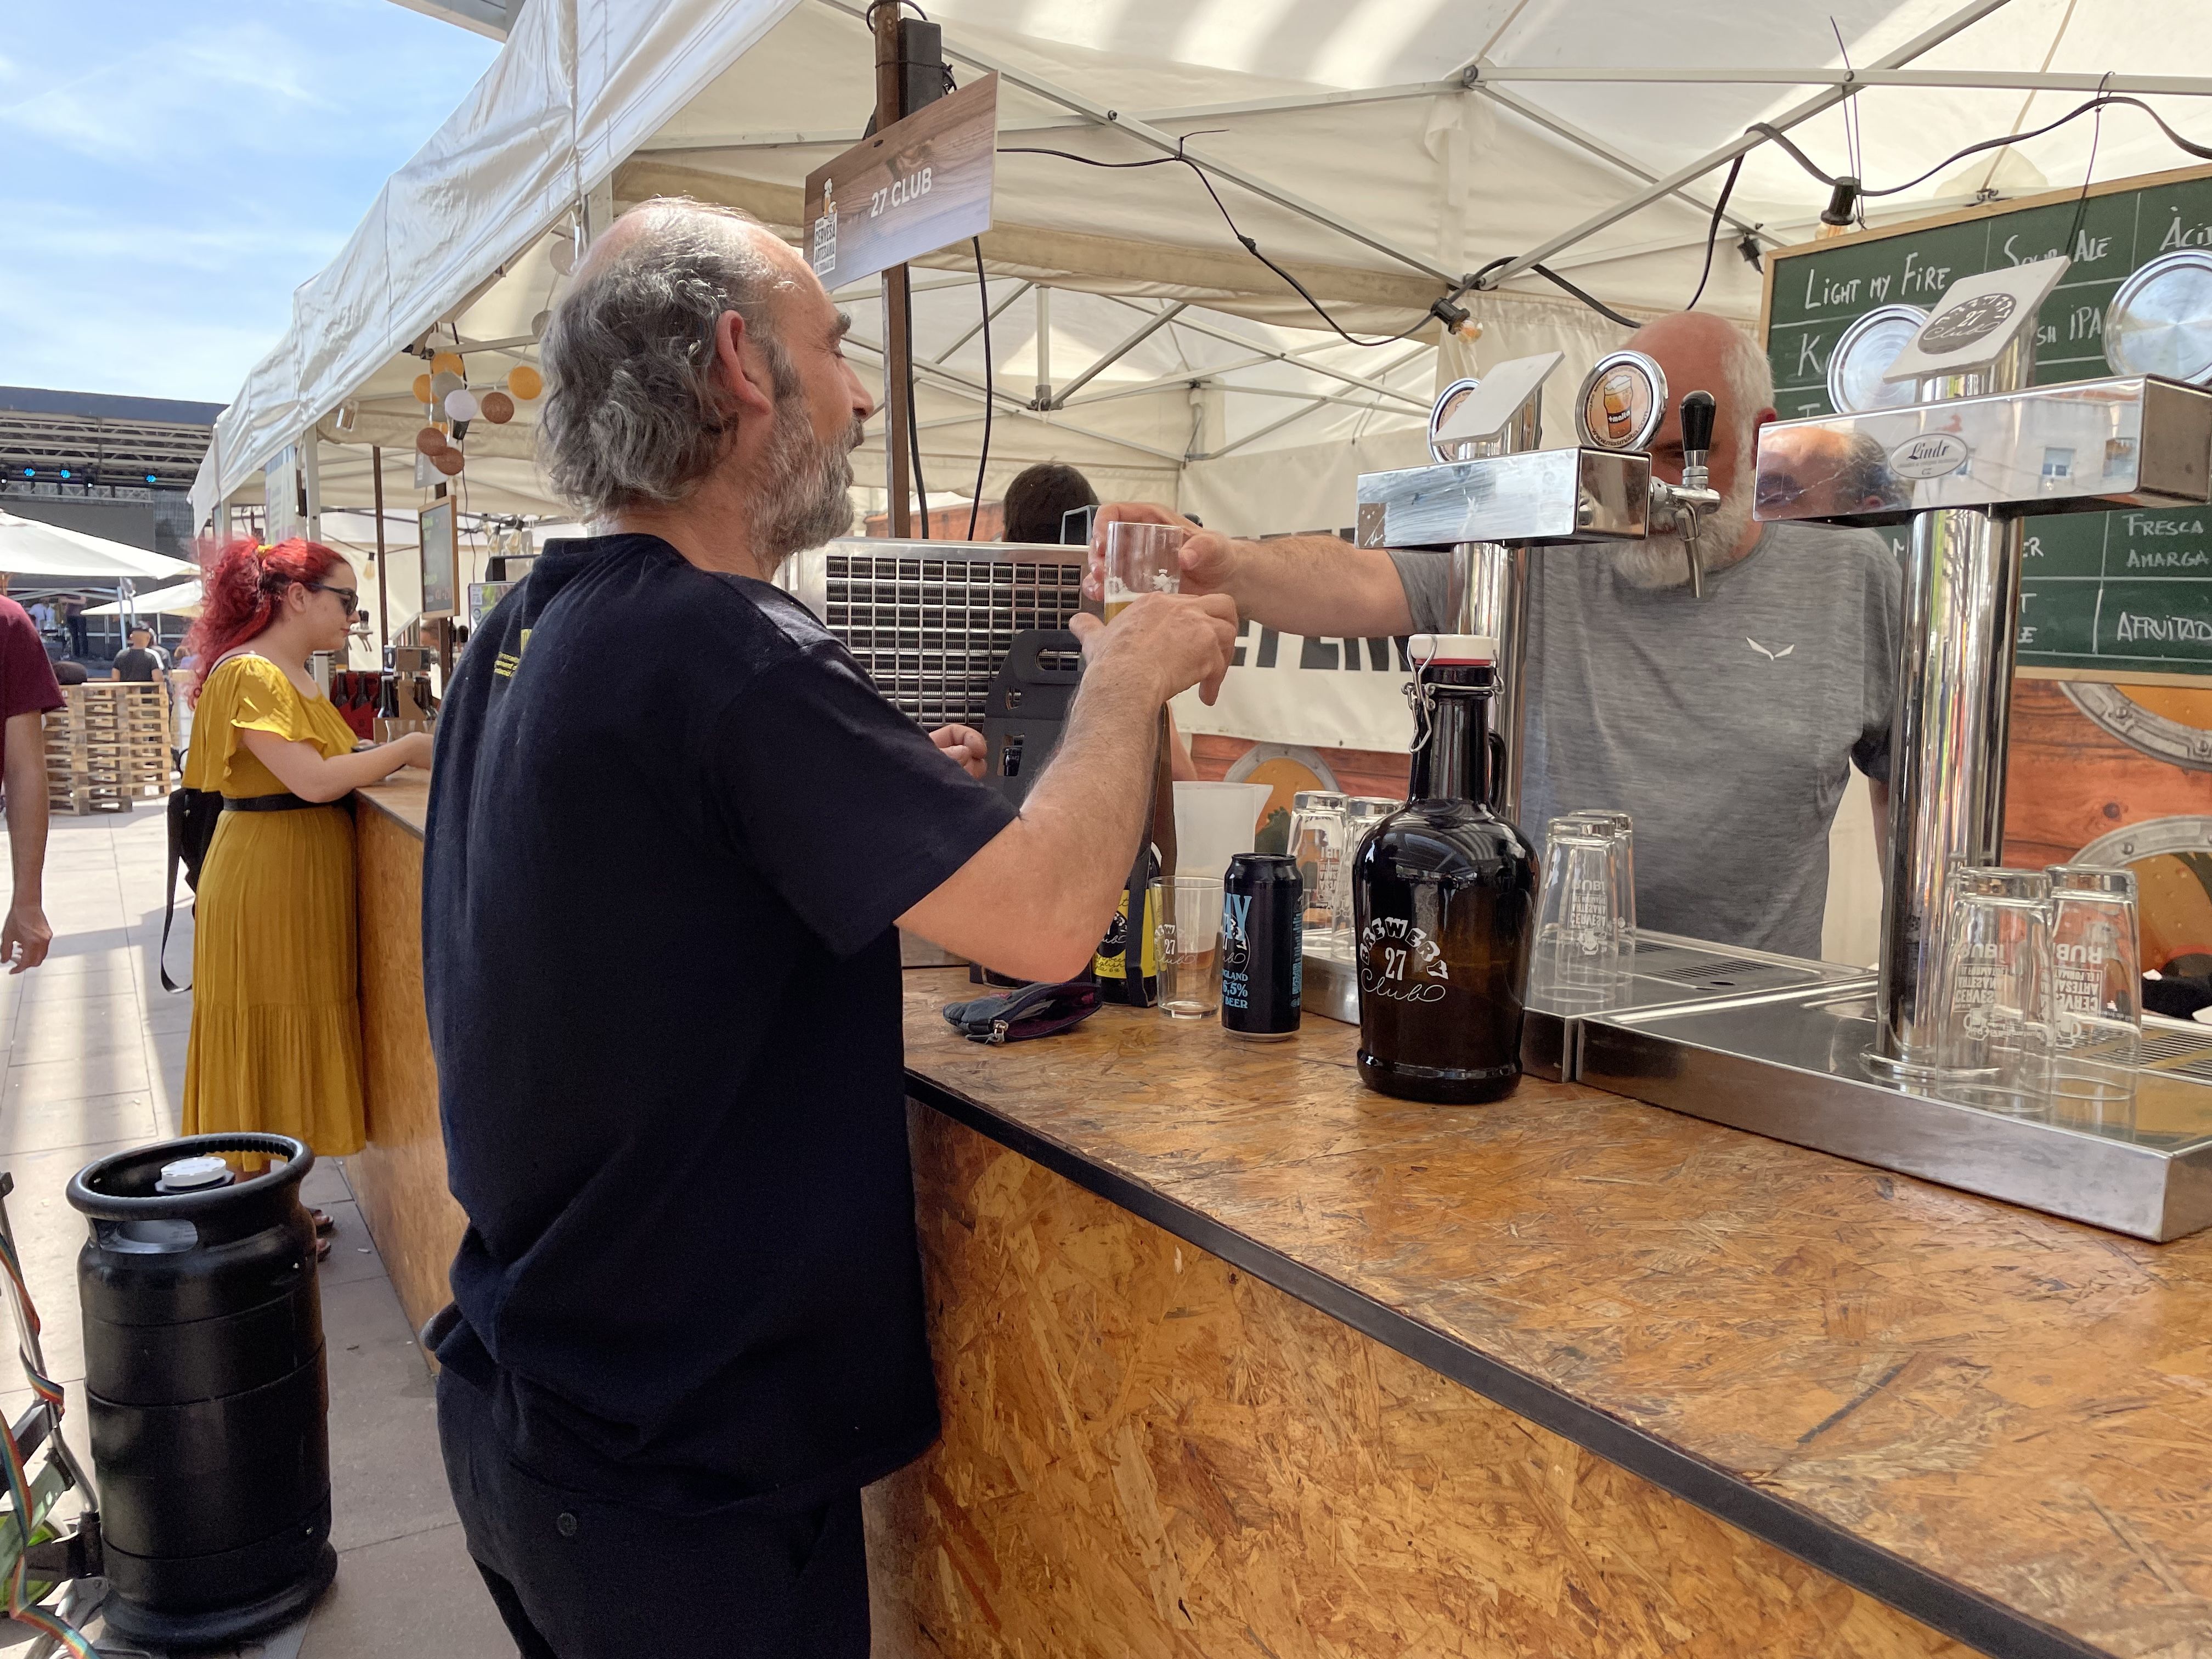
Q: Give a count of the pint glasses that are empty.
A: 7